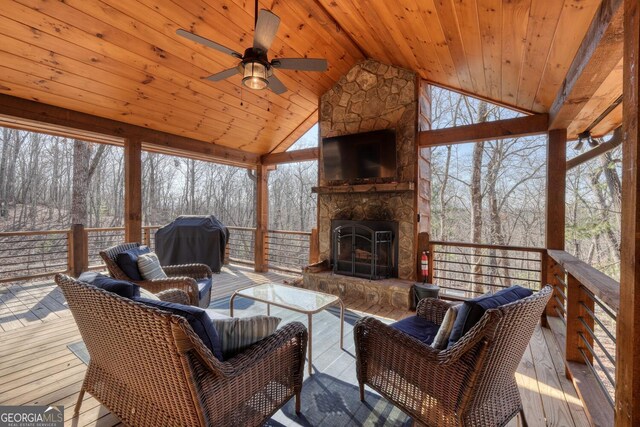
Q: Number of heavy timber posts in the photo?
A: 4